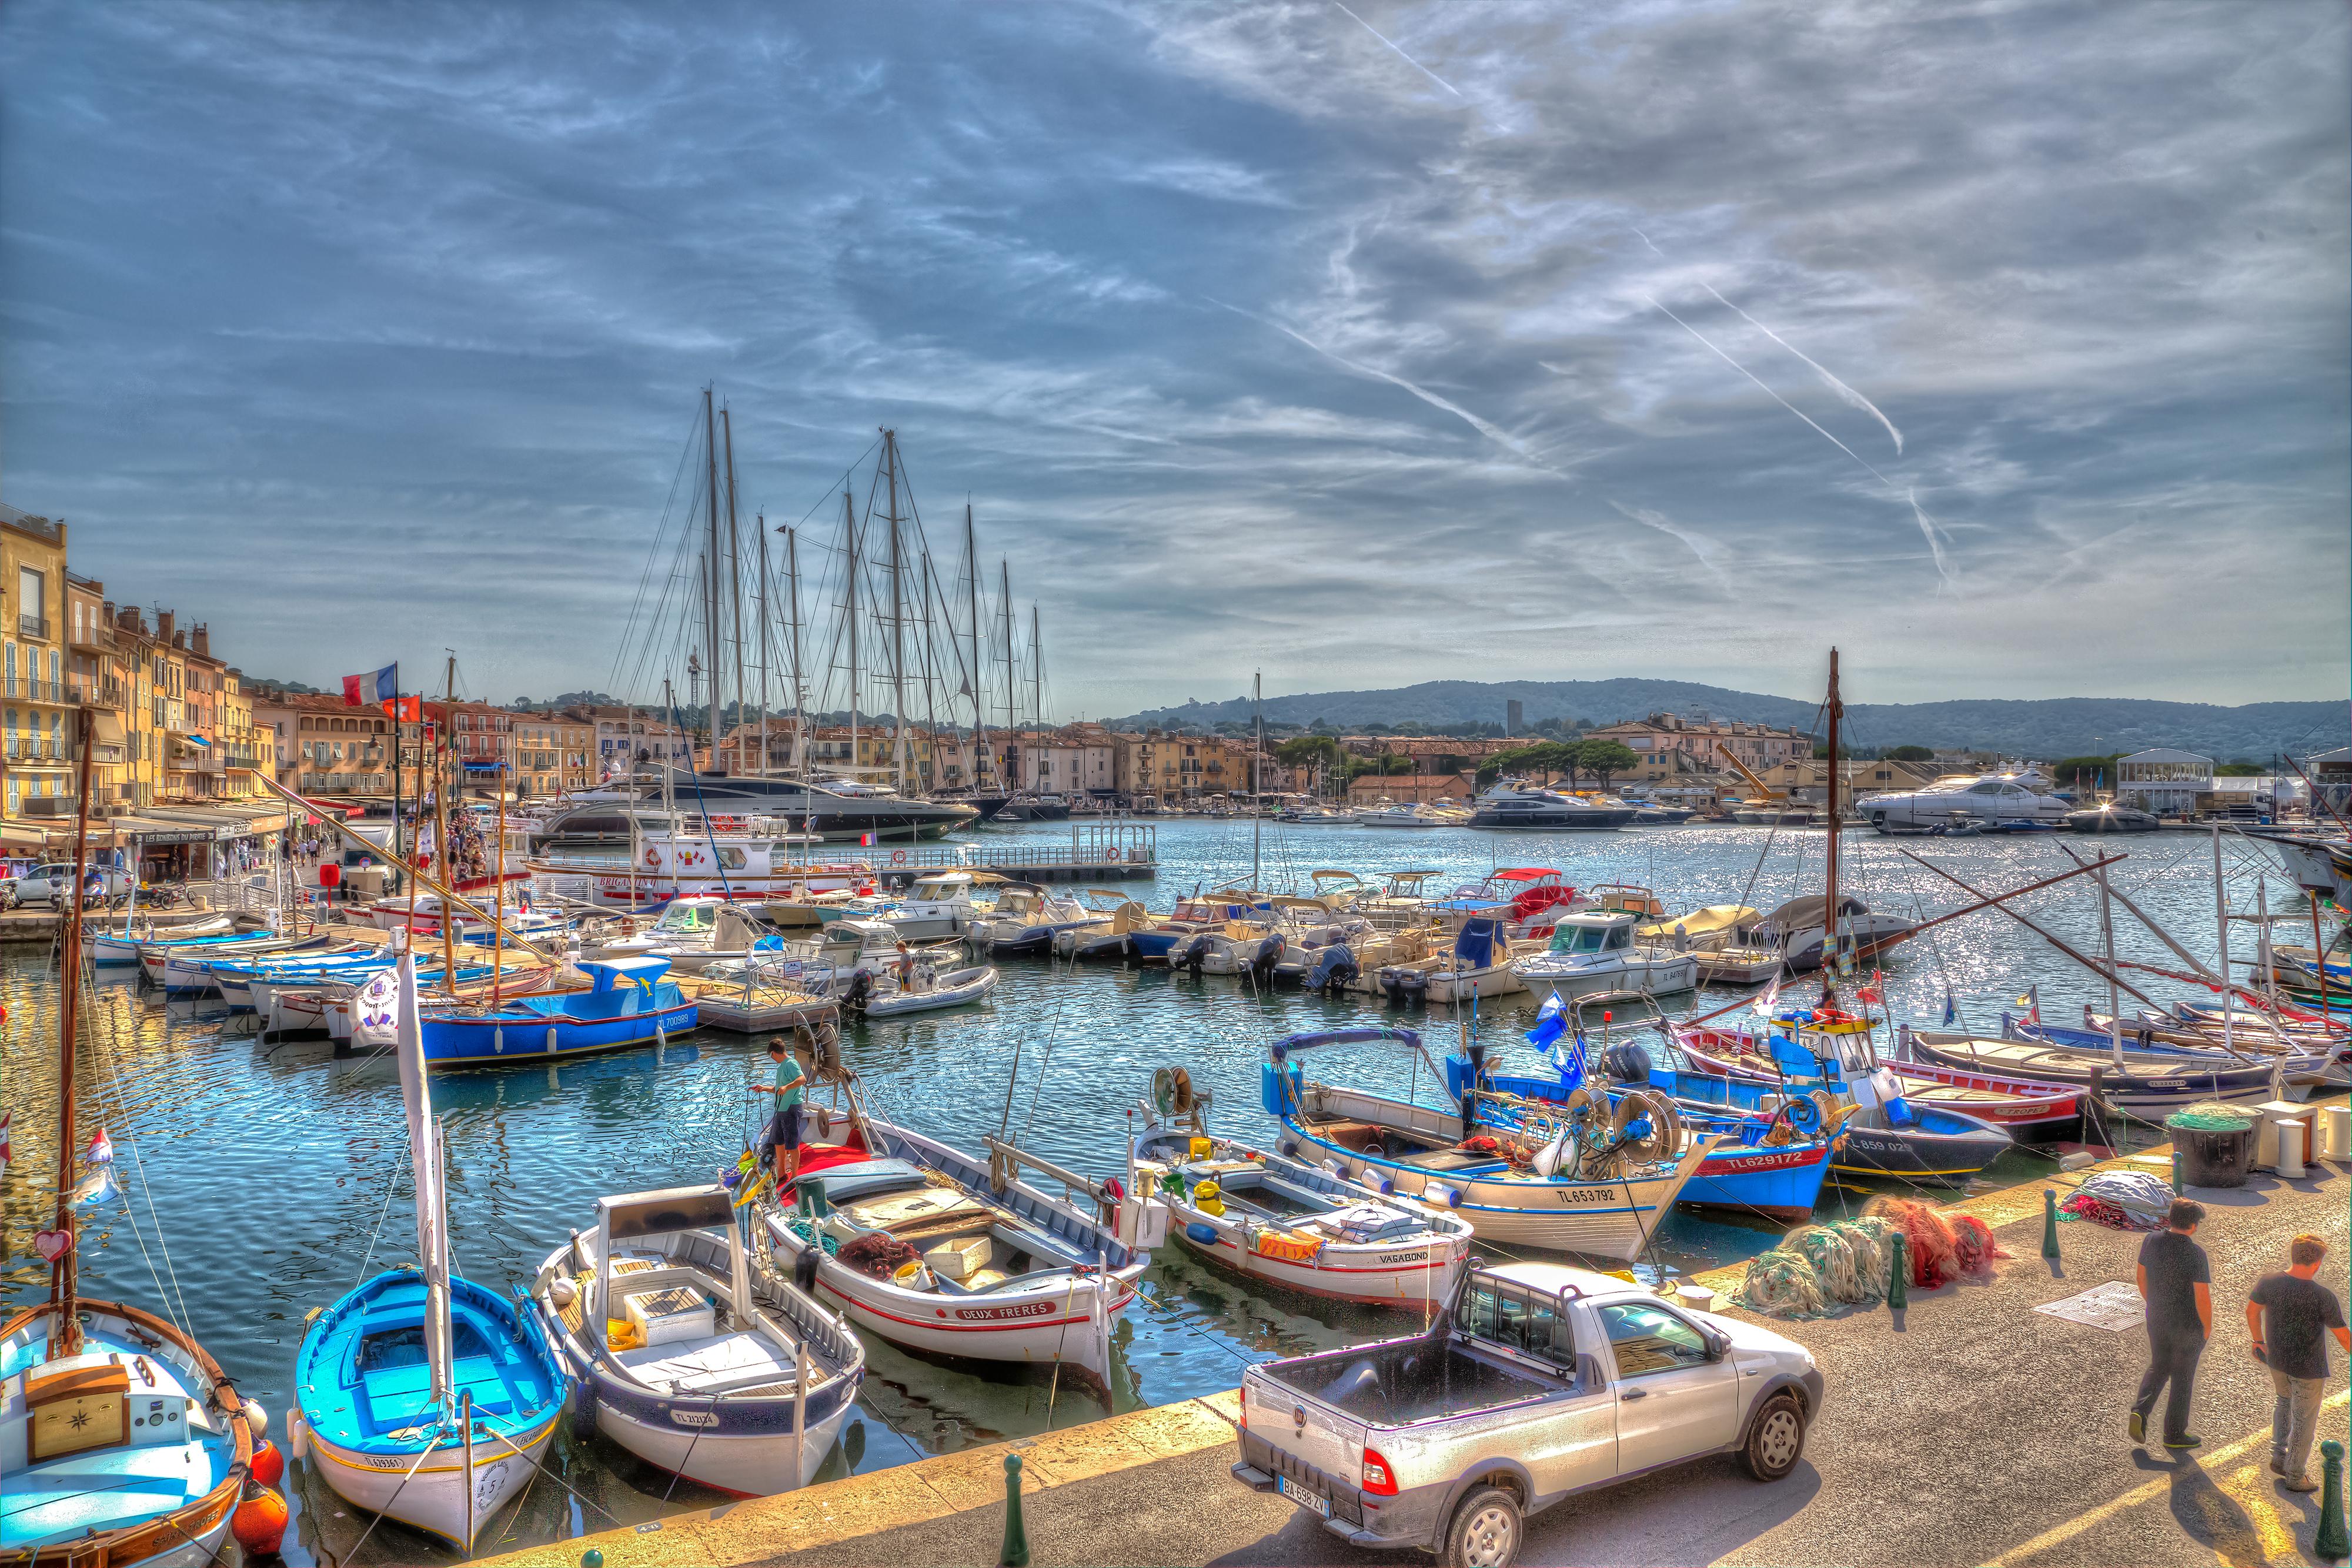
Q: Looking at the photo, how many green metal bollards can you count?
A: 6